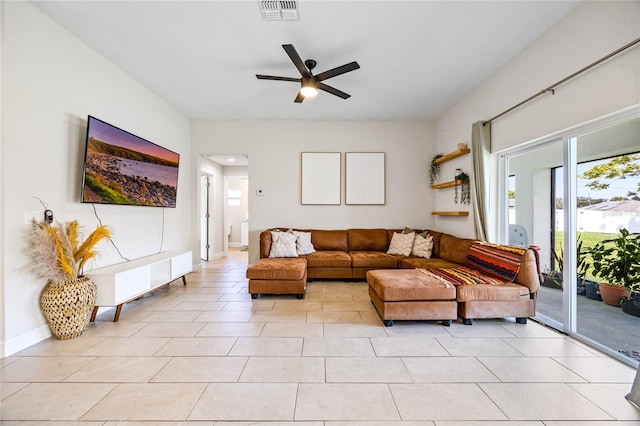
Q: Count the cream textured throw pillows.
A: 4